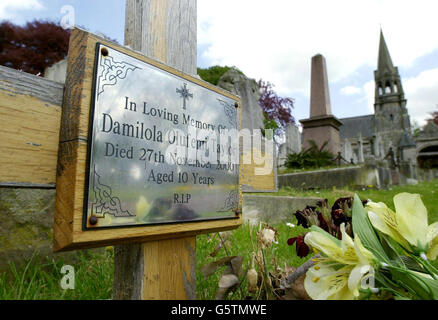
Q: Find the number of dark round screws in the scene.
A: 4